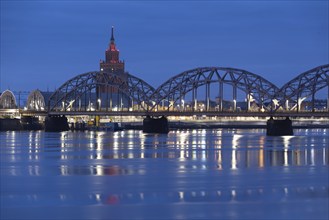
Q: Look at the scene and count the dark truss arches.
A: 3